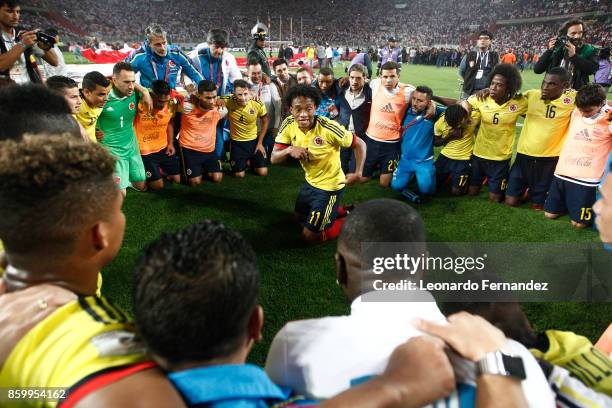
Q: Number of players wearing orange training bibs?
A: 4